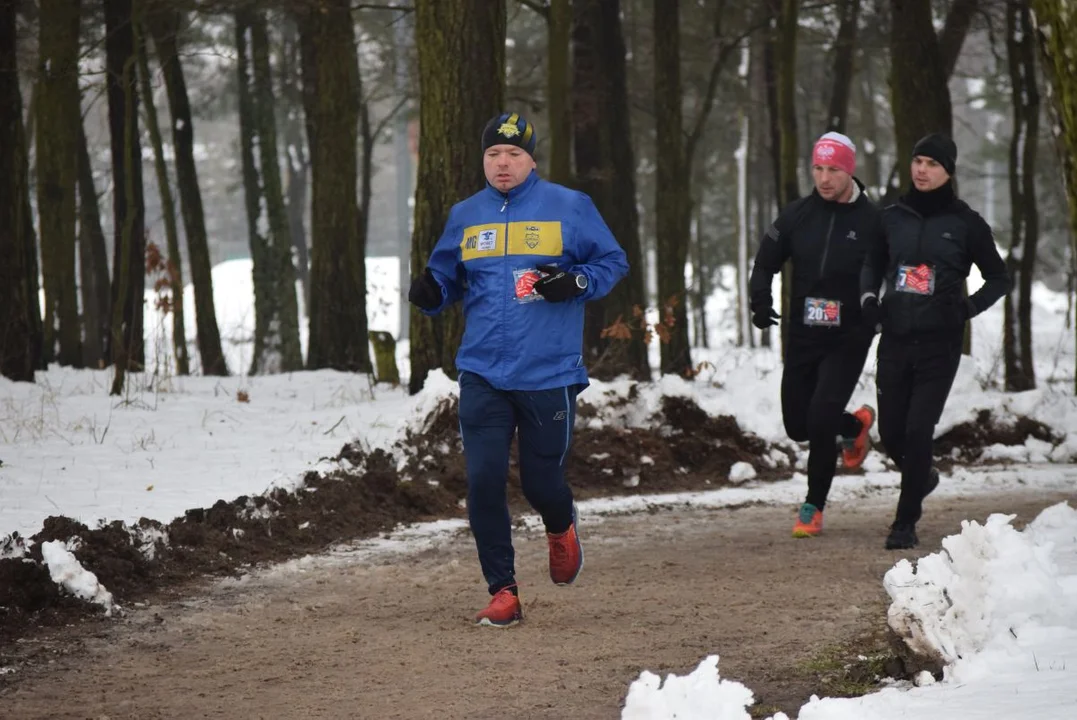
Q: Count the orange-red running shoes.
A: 4